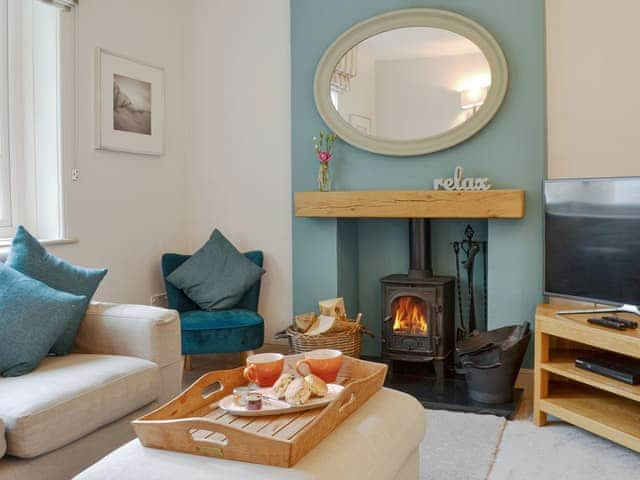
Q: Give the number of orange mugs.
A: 2